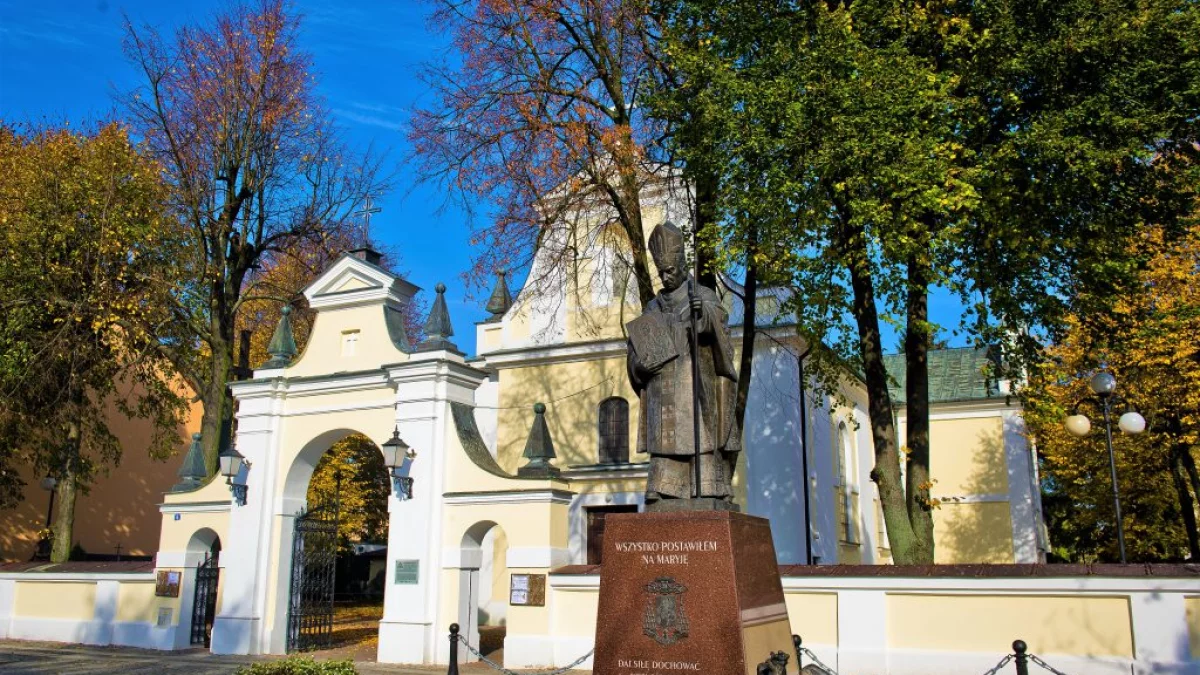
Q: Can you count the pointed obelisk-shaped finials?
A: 5